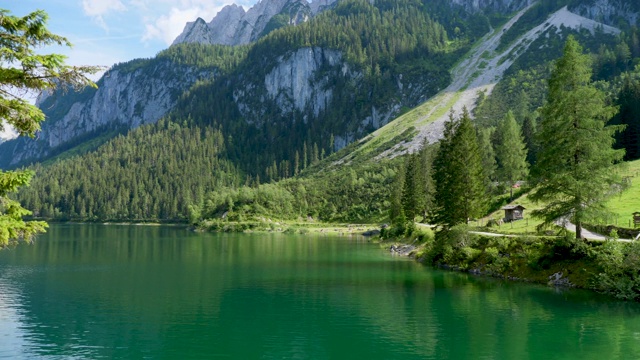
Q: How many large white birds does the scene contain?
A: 0